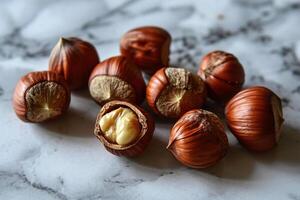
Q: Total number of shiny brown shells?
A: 9